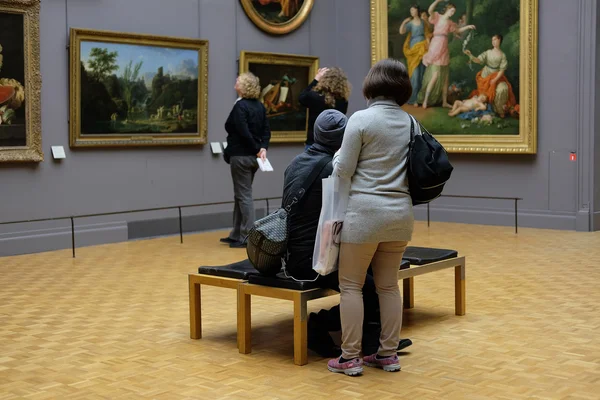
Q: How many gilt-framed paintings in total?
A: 5